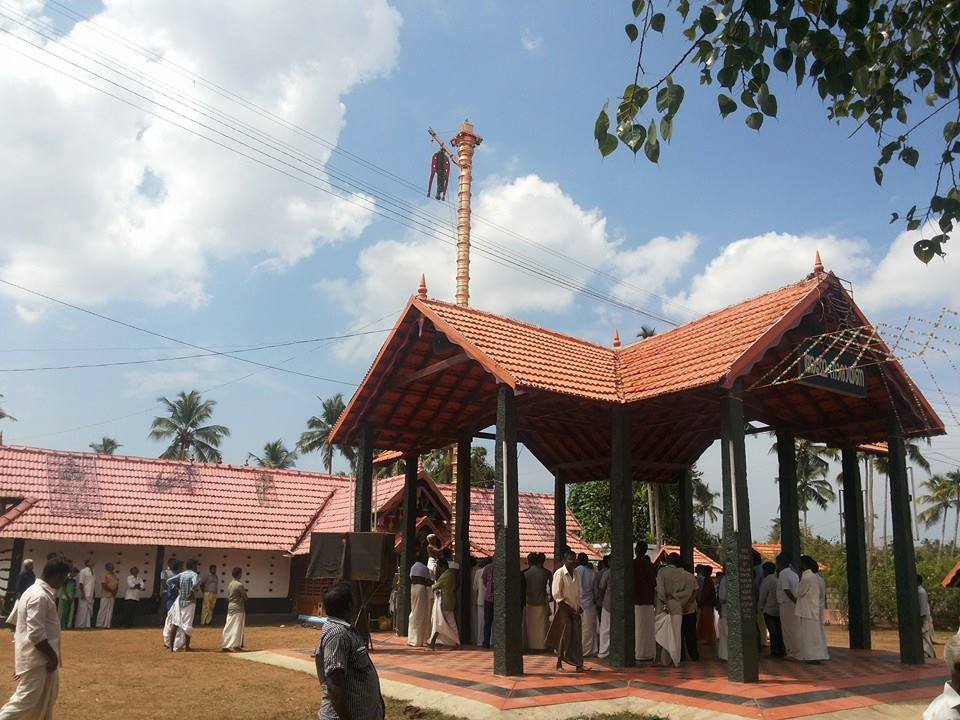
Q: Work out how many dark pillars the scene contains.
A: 11